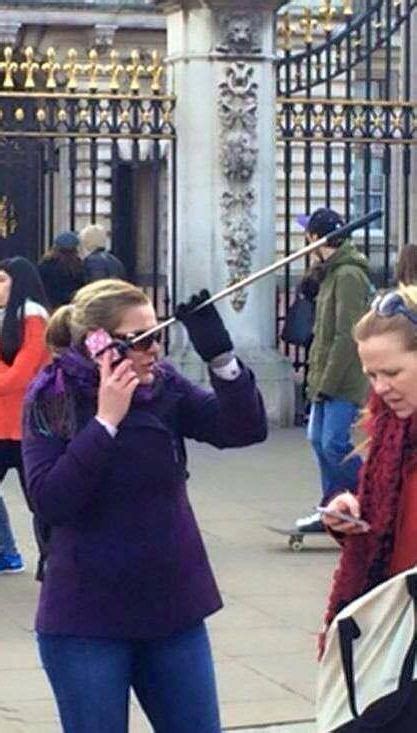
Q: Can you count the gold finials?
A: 12